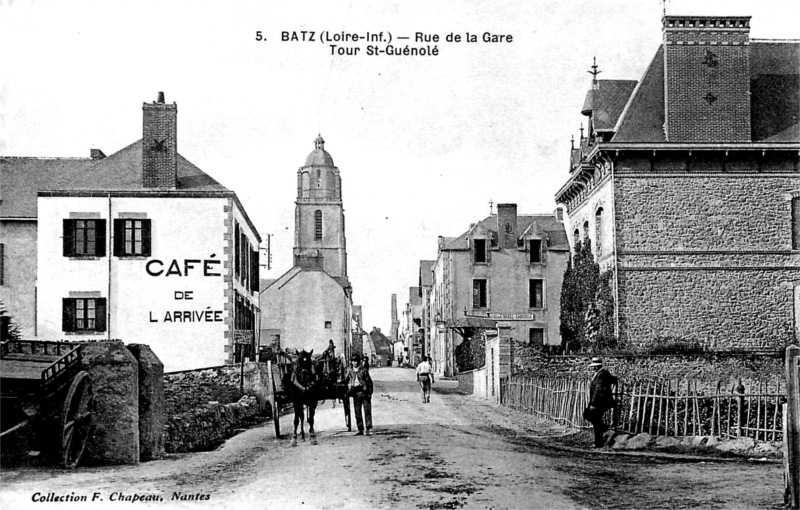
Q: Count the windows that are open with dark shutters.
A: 3